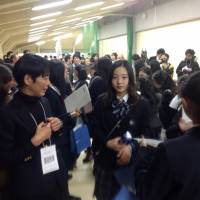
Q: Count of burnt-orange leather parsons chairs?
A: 0